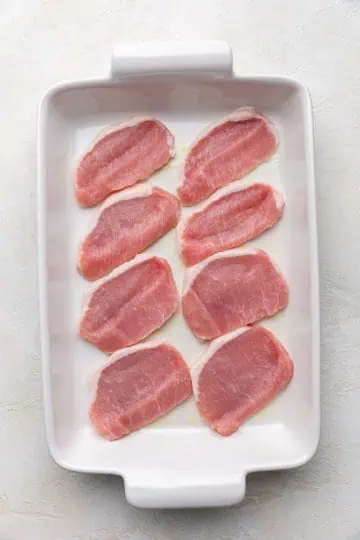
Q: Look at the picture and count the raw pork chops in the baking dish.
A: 8